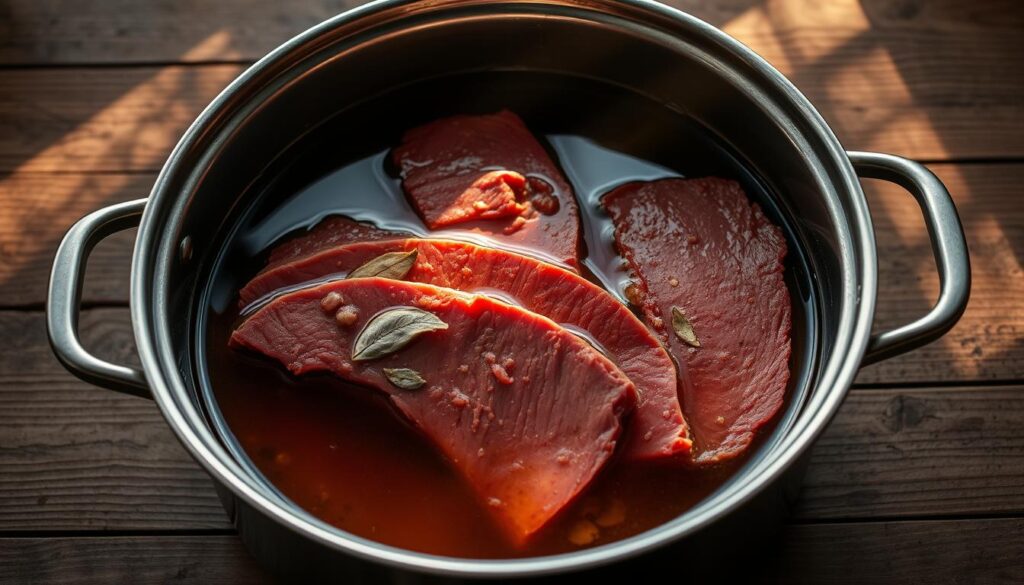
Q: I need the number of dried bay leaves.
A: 4